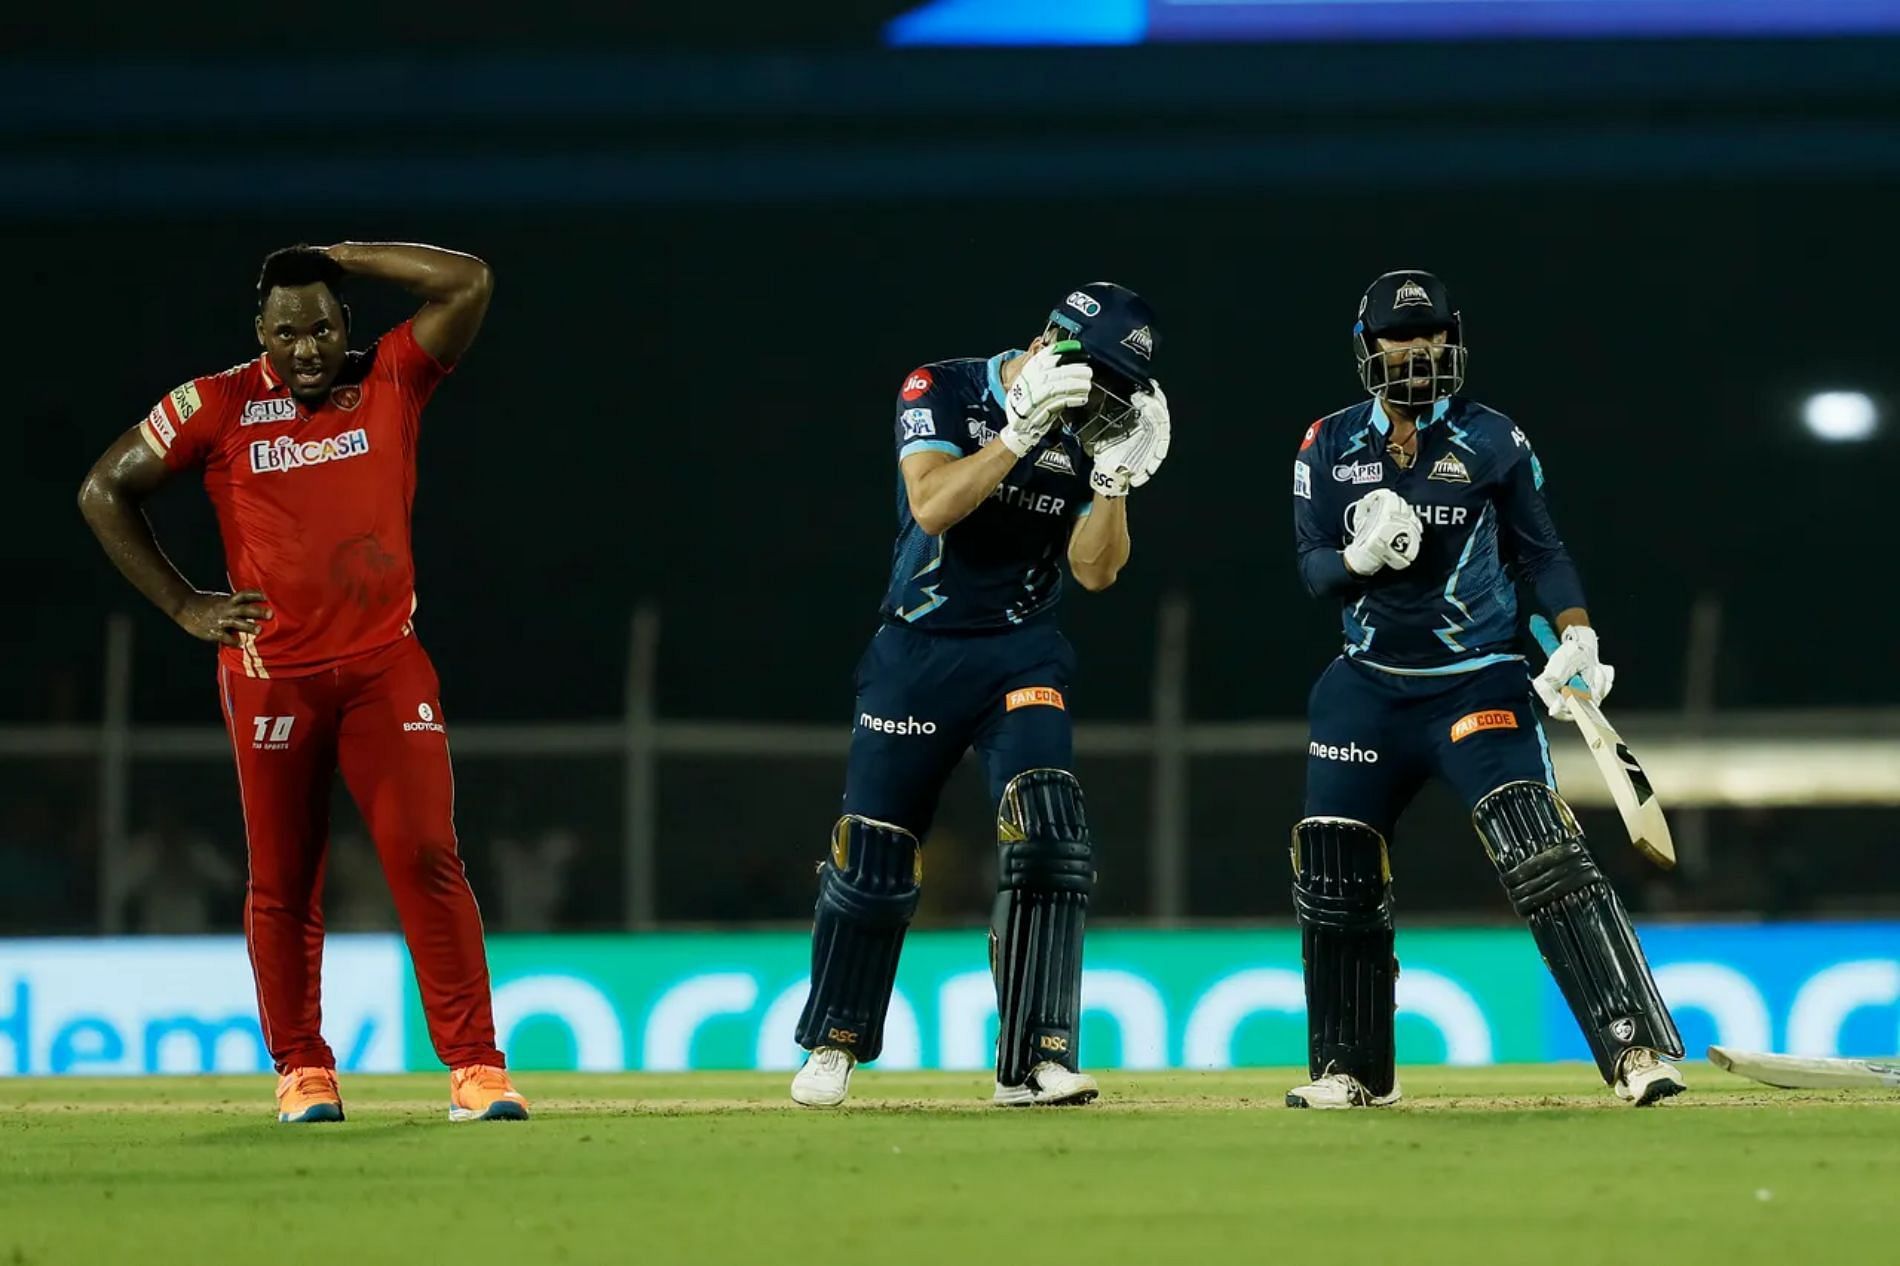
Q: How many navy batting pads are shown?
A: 4